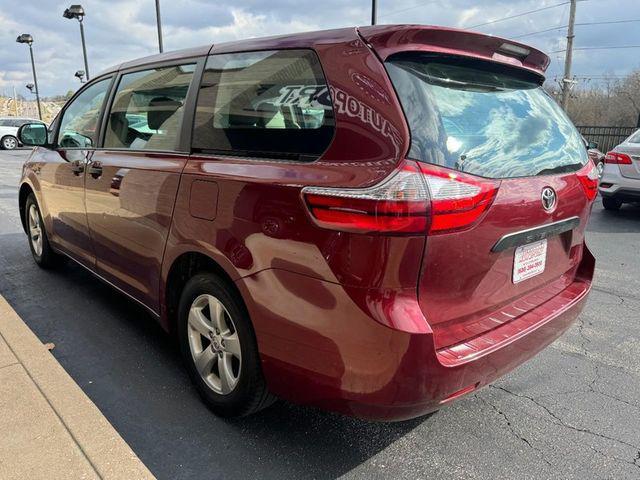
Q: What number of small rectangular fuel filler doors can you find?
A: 1